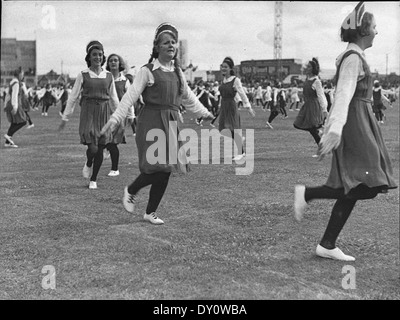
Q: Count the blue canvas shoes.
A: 0